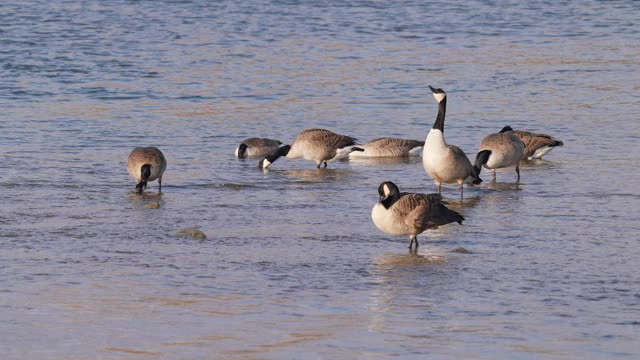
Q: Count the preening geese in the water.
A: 1